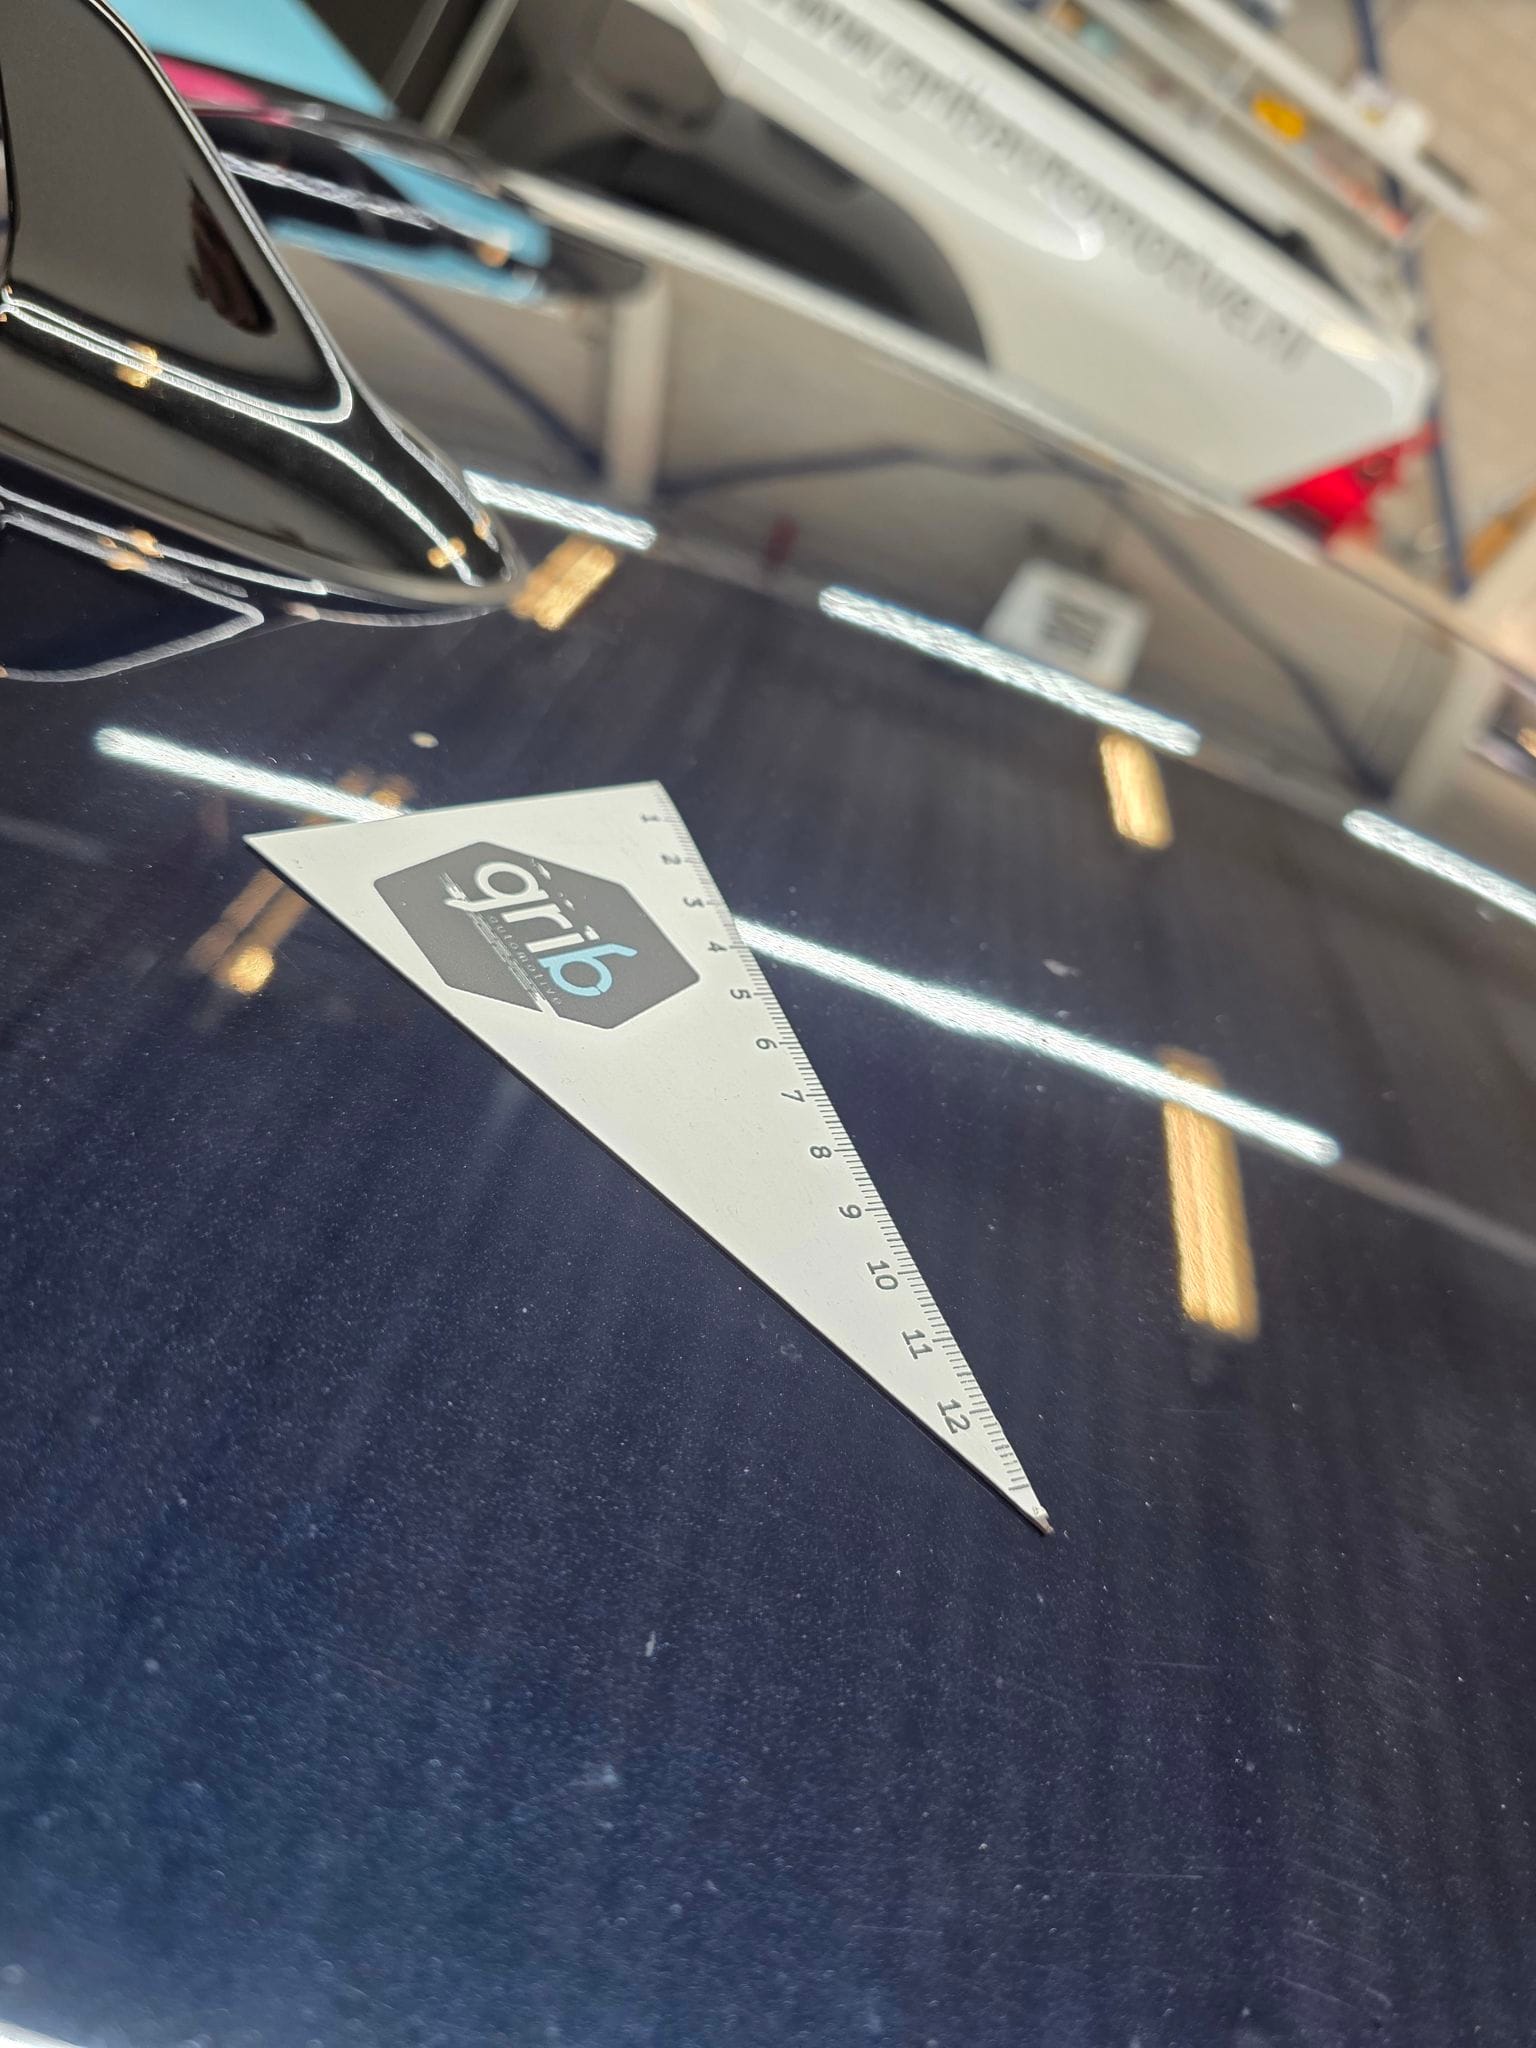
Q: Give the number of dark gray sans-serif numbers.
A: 12